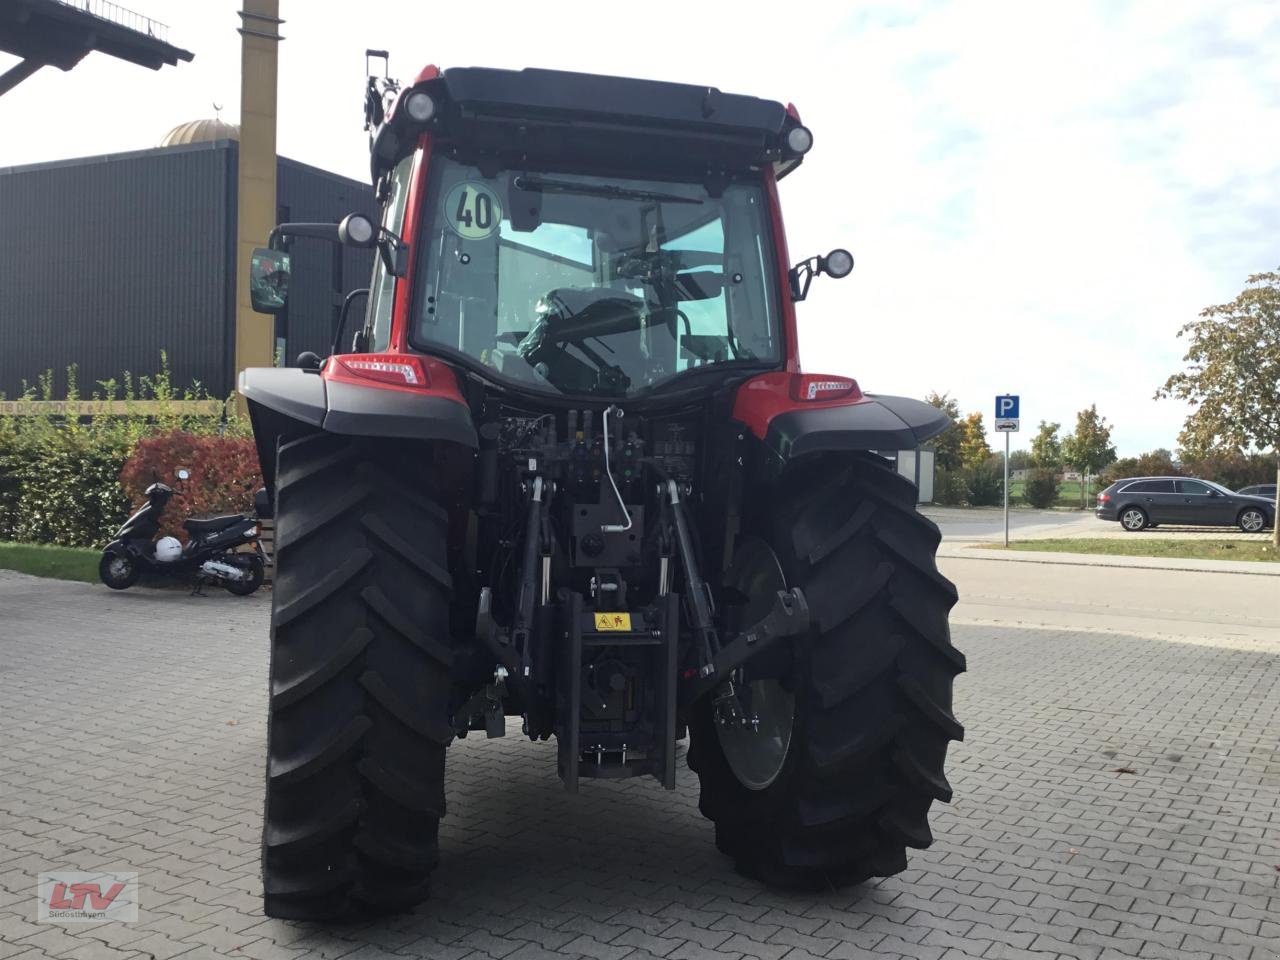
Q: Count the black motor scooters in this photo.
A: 1